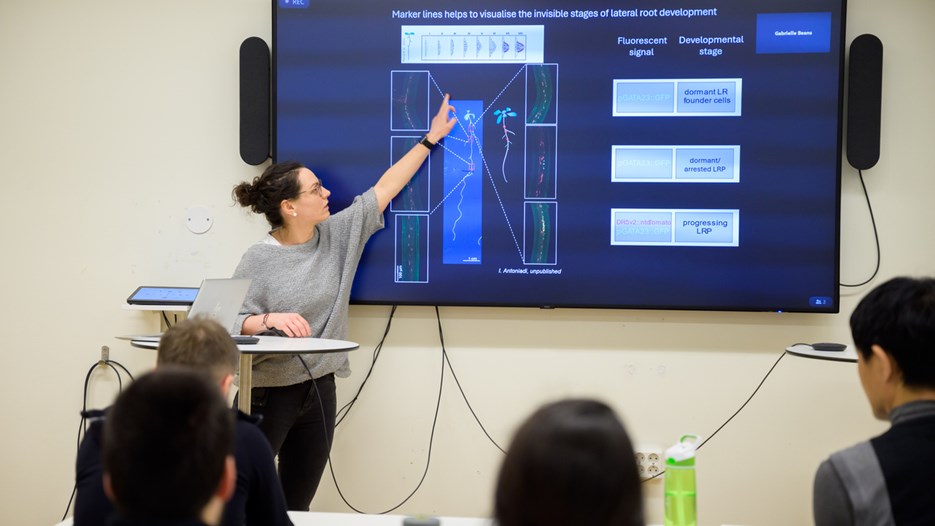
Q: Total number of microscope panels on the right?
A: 3